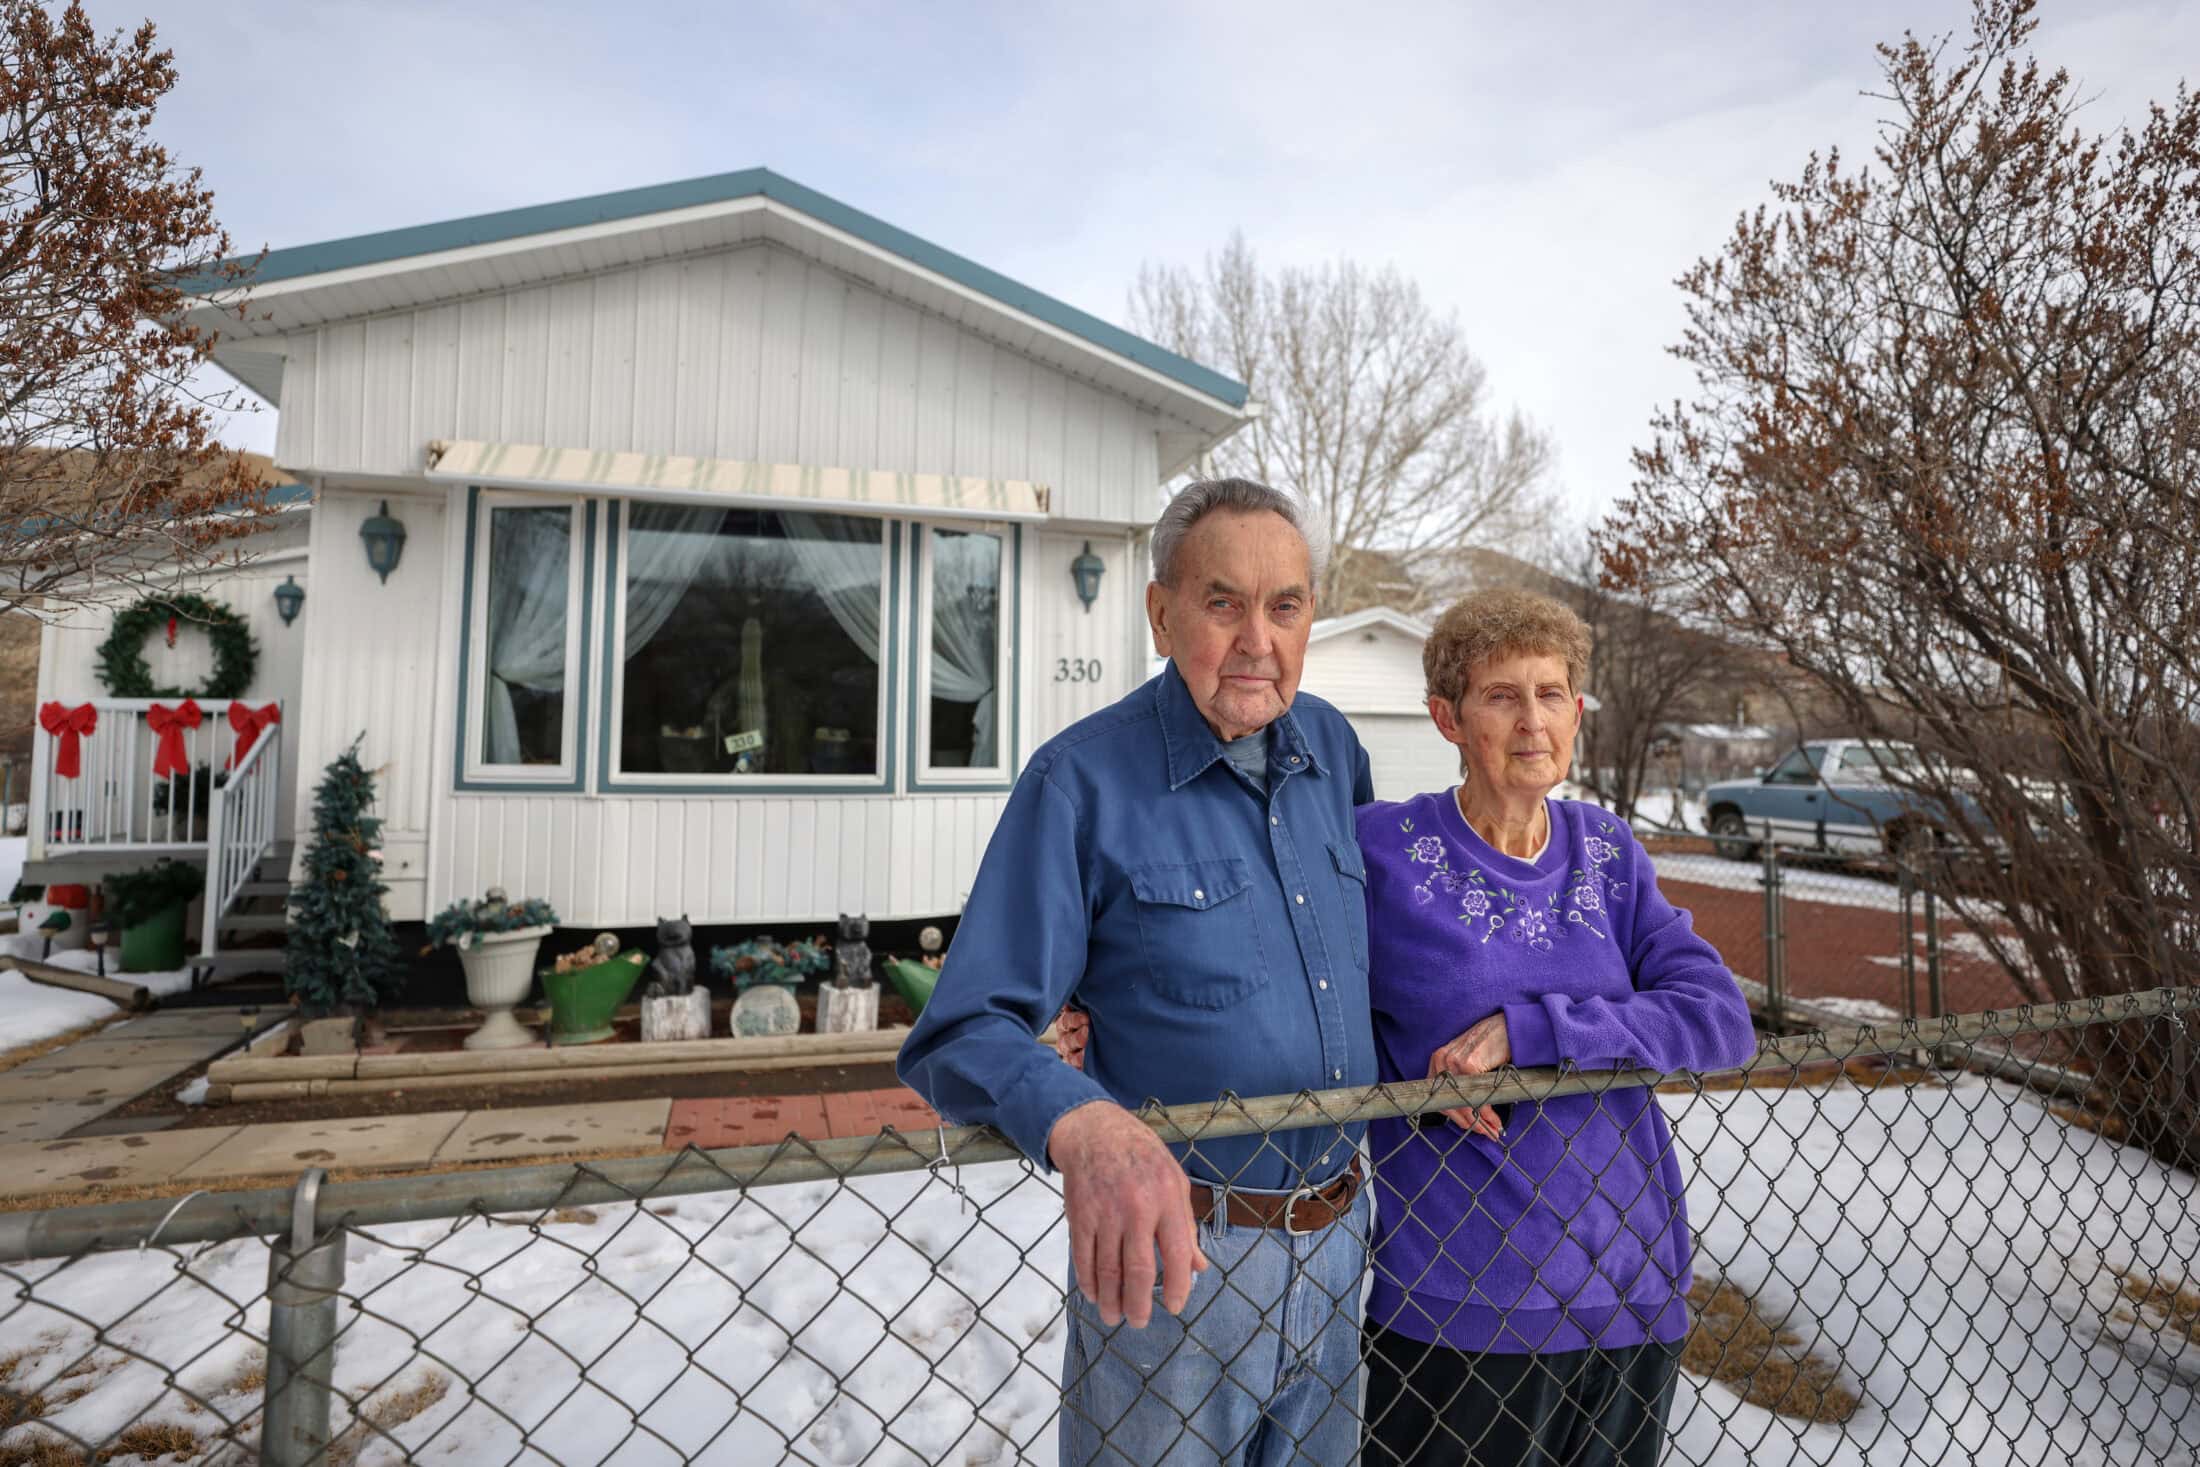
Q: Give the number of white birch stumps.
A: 2